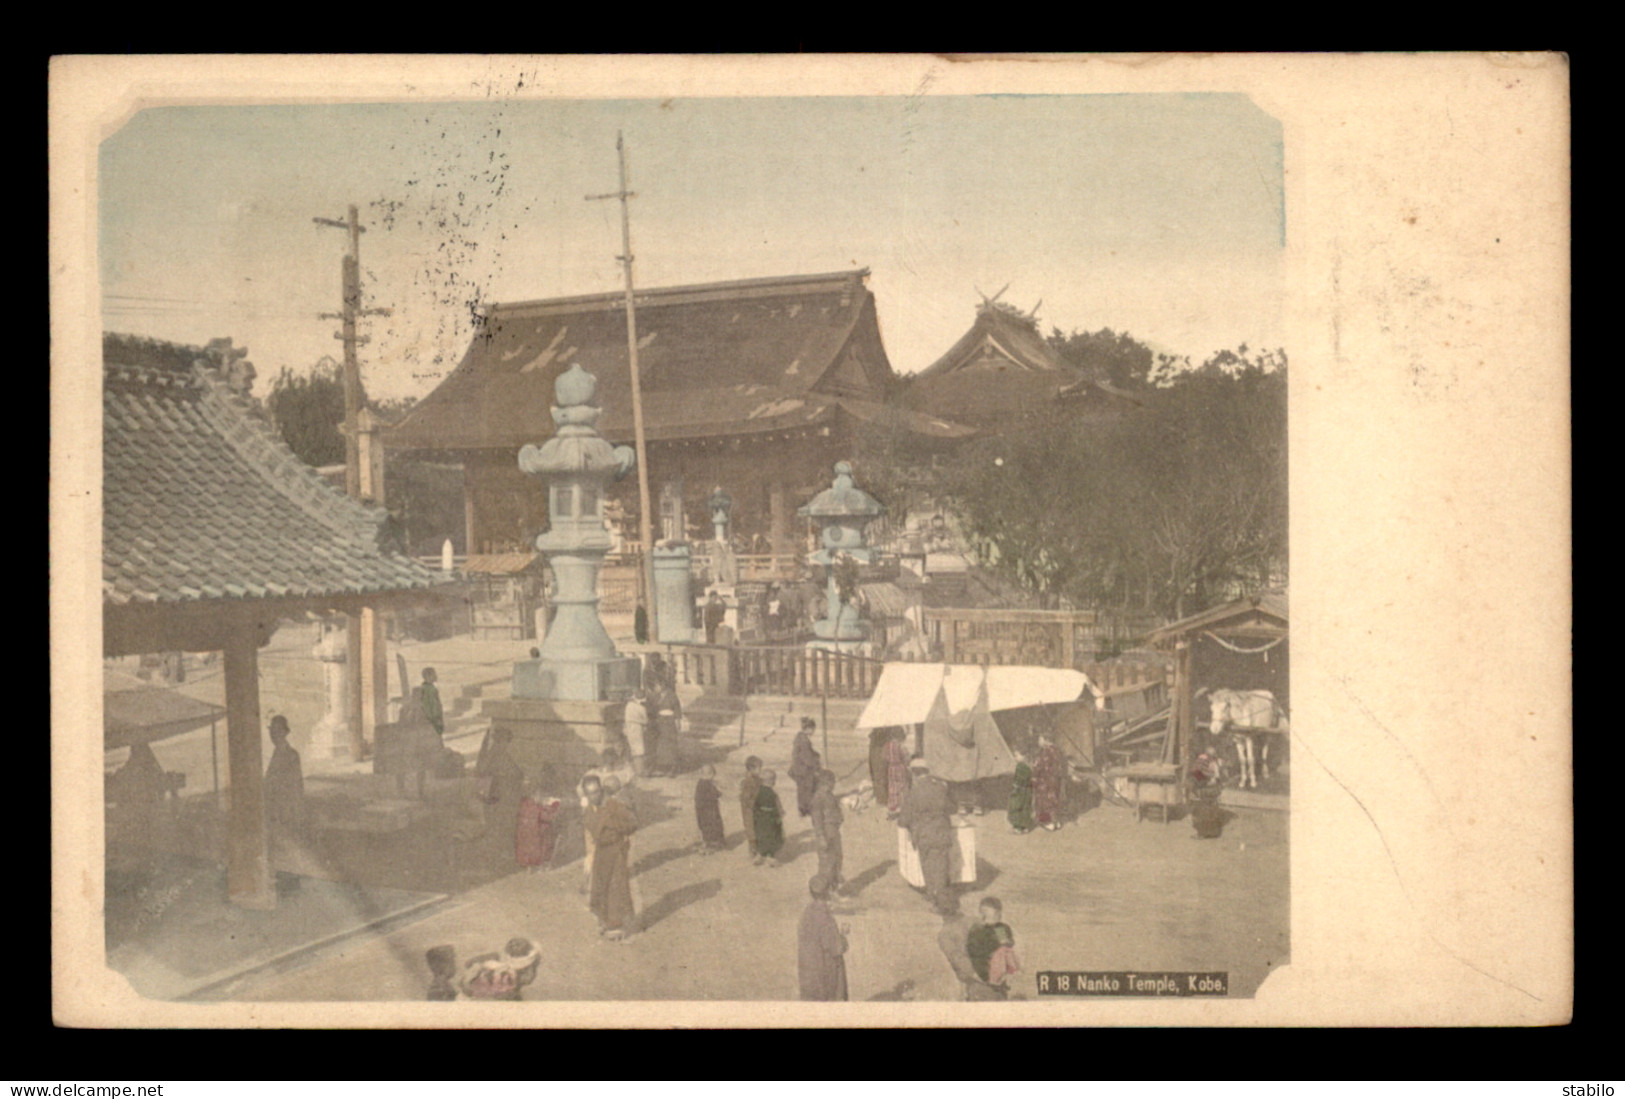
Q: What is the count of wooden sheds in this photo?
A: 1